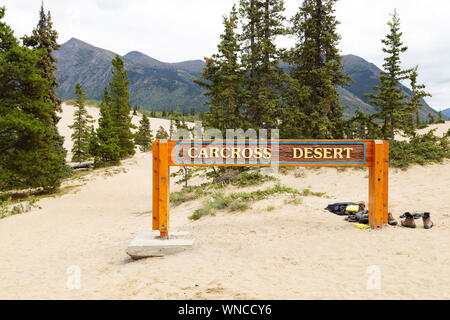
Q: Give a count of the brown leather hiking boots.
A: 3